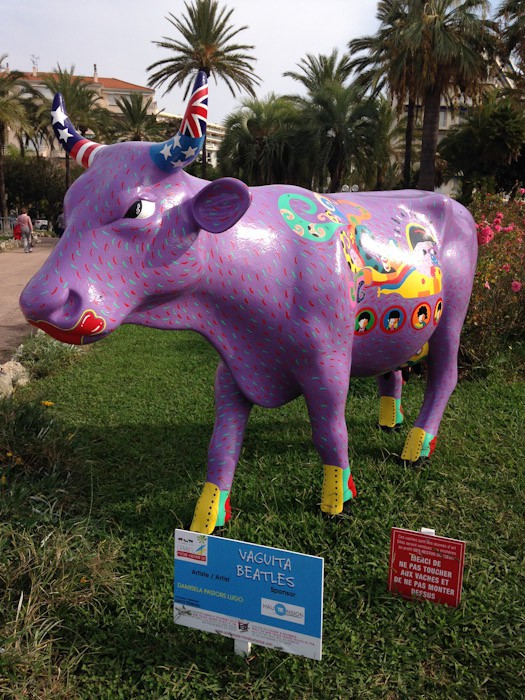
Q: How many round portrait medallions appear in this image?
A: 4